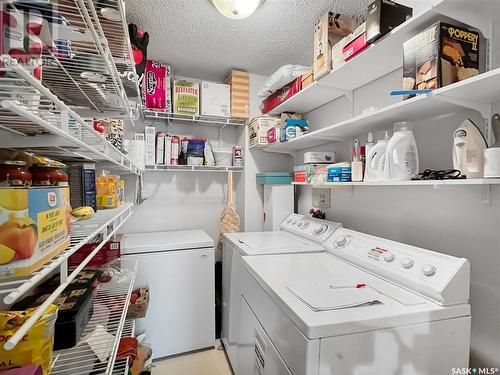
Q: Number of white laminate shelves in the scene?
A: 3